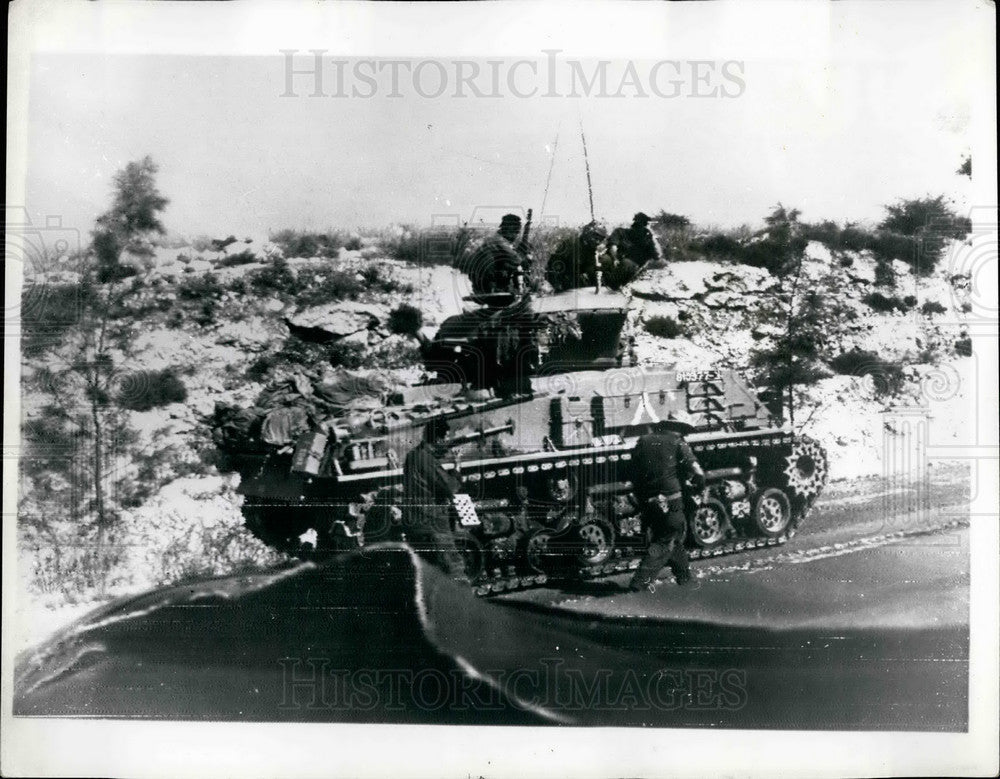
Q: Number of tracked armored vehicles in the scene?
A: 1